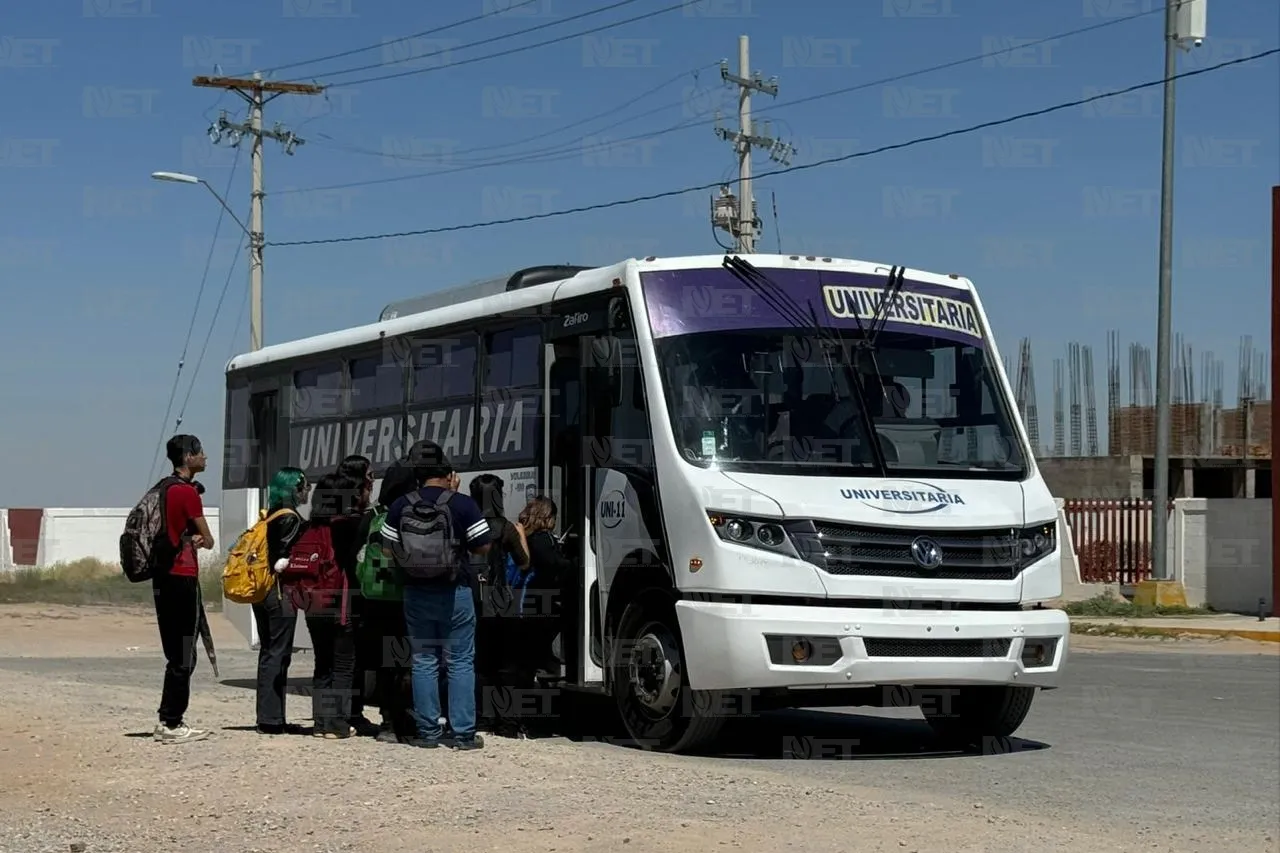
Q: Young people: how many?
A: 8